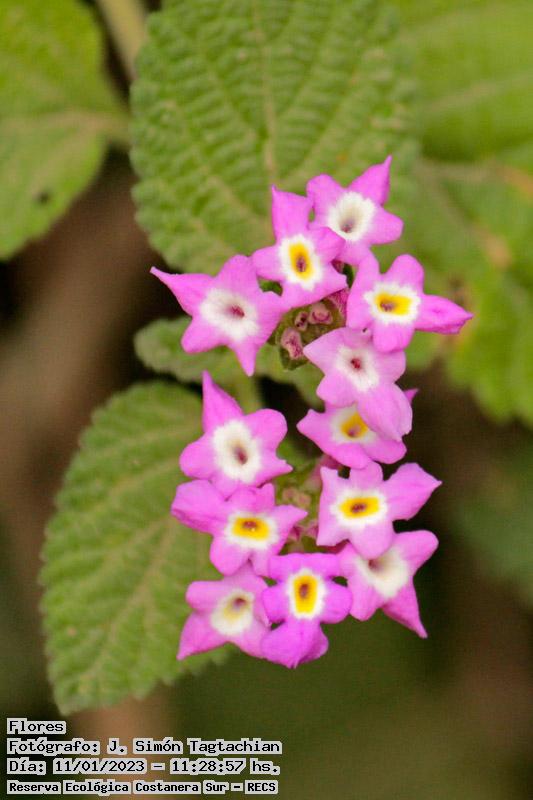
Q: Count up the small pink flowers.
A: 12